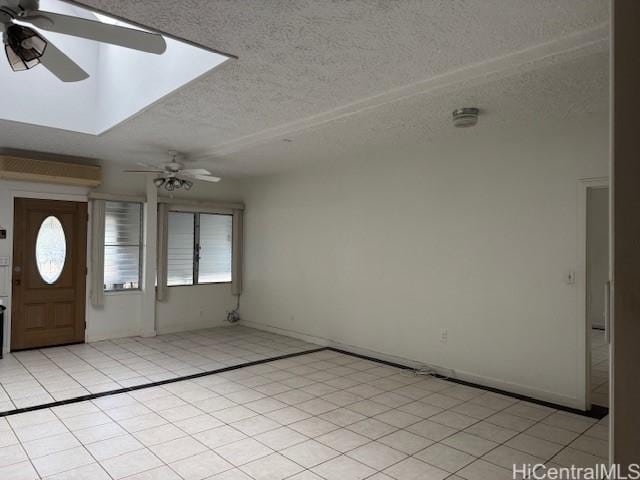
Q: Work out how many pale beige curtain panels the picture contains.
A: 3